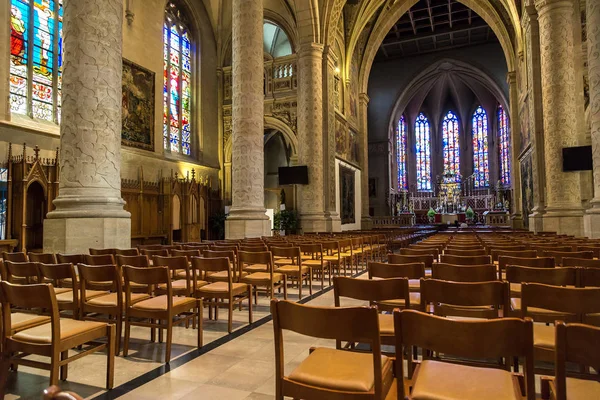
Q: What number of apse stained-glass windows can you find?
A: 5